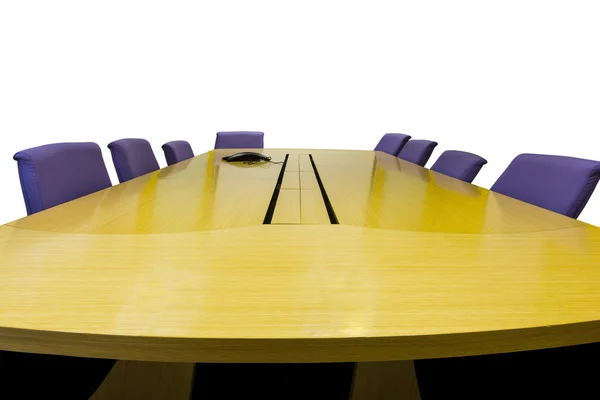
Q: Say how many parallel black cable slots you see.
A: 2